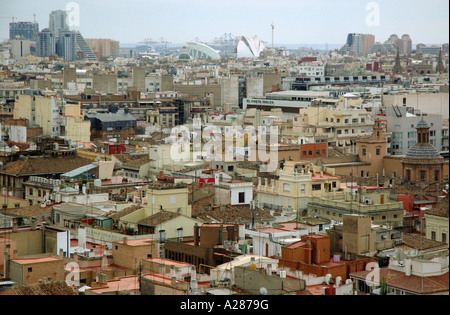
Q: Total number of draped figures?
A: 0